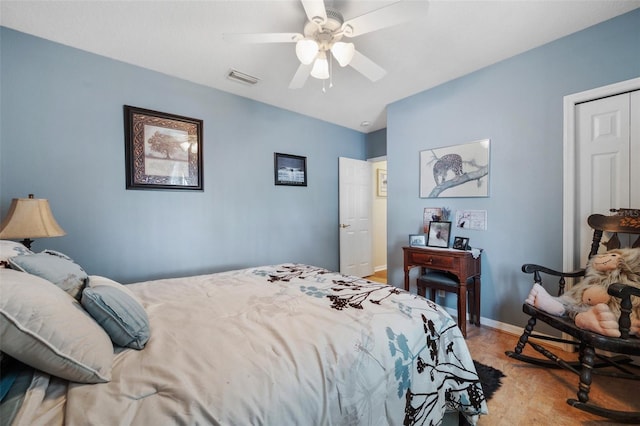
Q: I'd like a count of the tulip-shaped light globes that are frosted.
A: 3